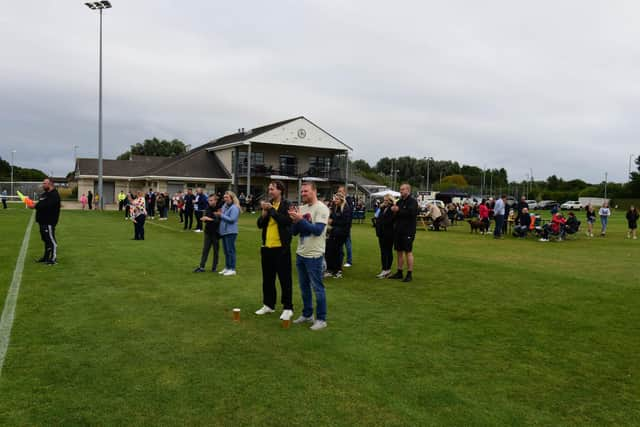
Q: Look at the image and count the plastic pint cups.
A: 2